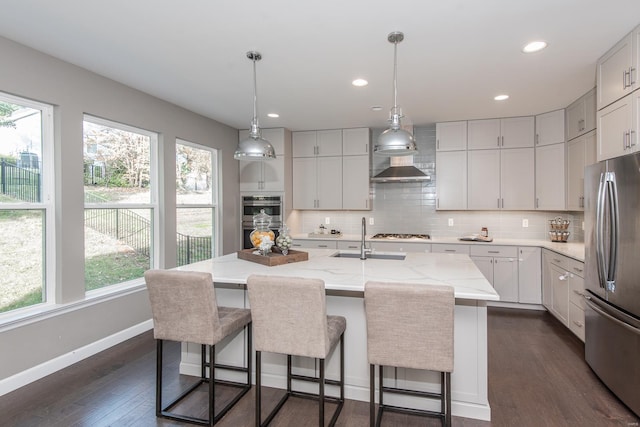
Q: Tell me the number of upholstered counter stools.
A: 3